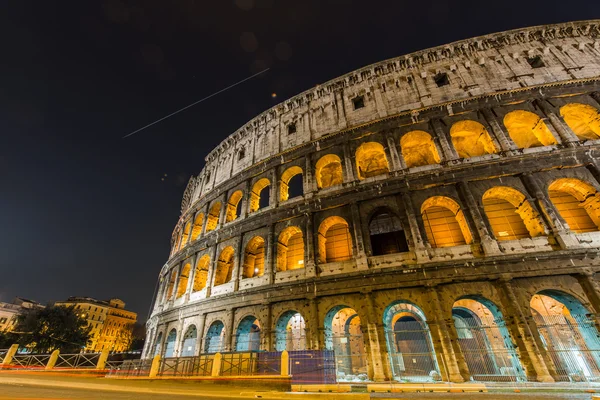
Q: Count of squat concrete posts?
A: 6